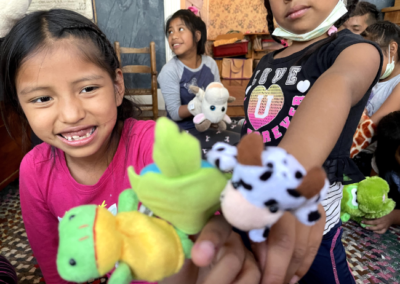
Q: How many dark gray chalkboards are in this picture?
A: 1